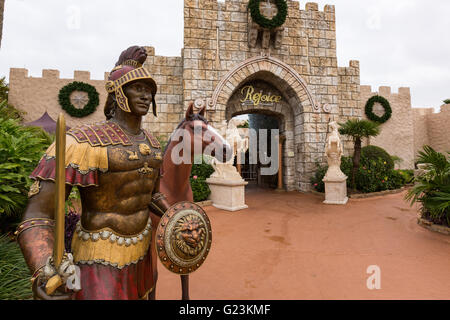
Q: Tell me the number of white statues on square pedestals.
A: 2